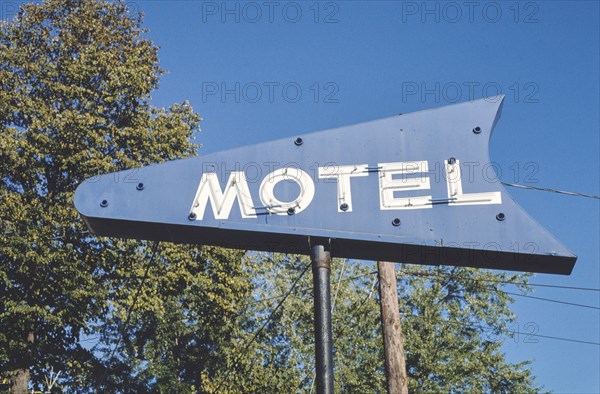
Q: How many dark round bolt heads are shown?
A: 10